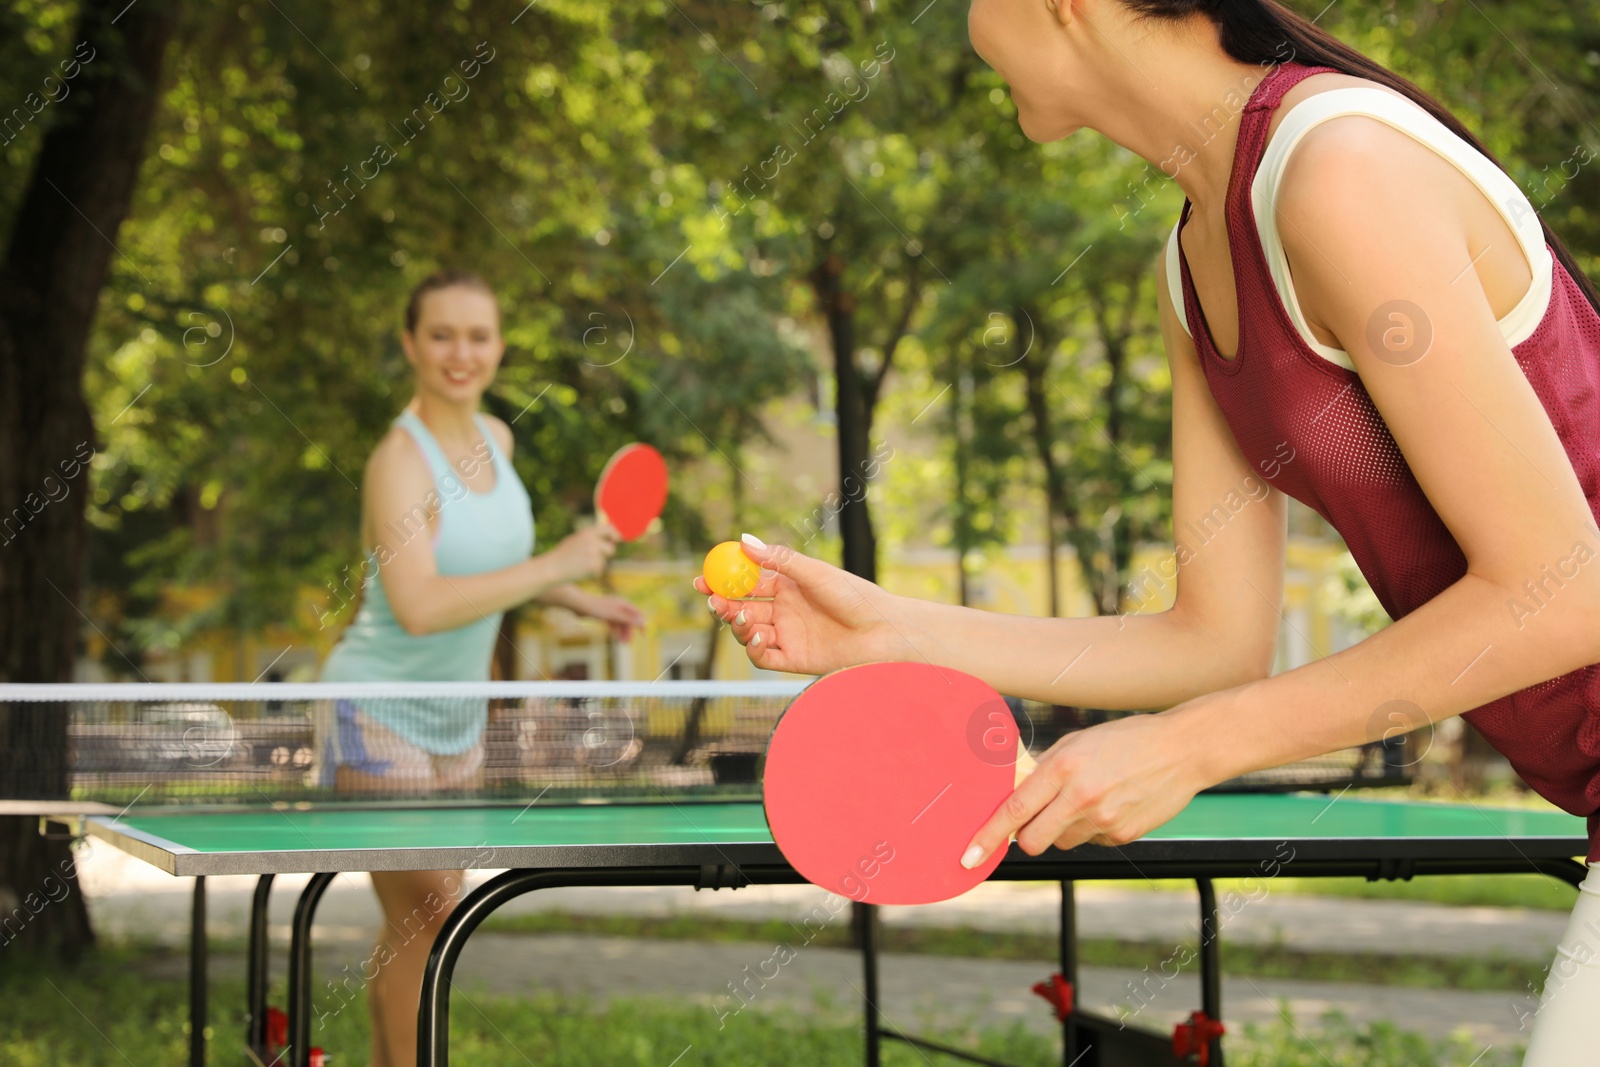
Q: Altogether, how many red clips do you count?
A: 4